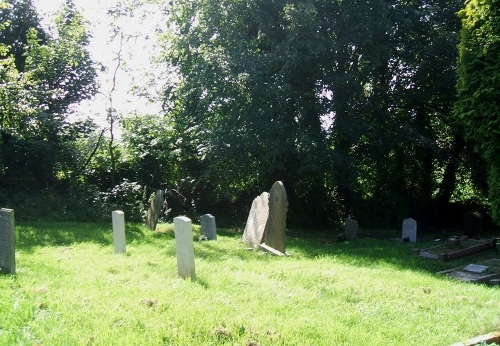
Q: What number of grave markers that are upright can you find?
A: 9